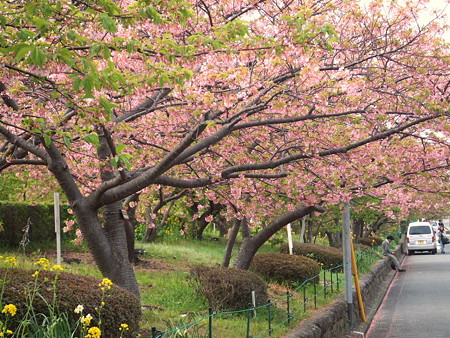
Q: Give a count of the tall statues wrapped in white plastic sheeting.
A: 0